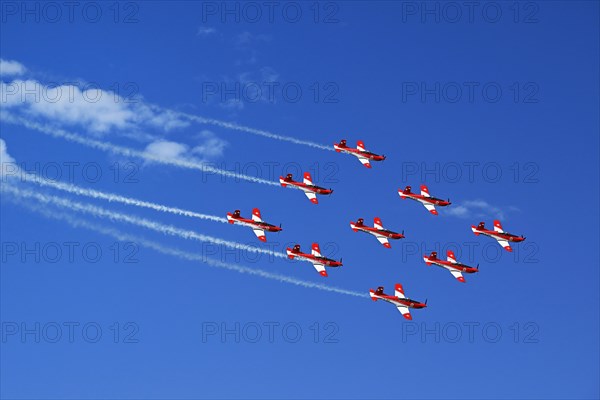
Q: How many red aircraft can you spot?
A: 9